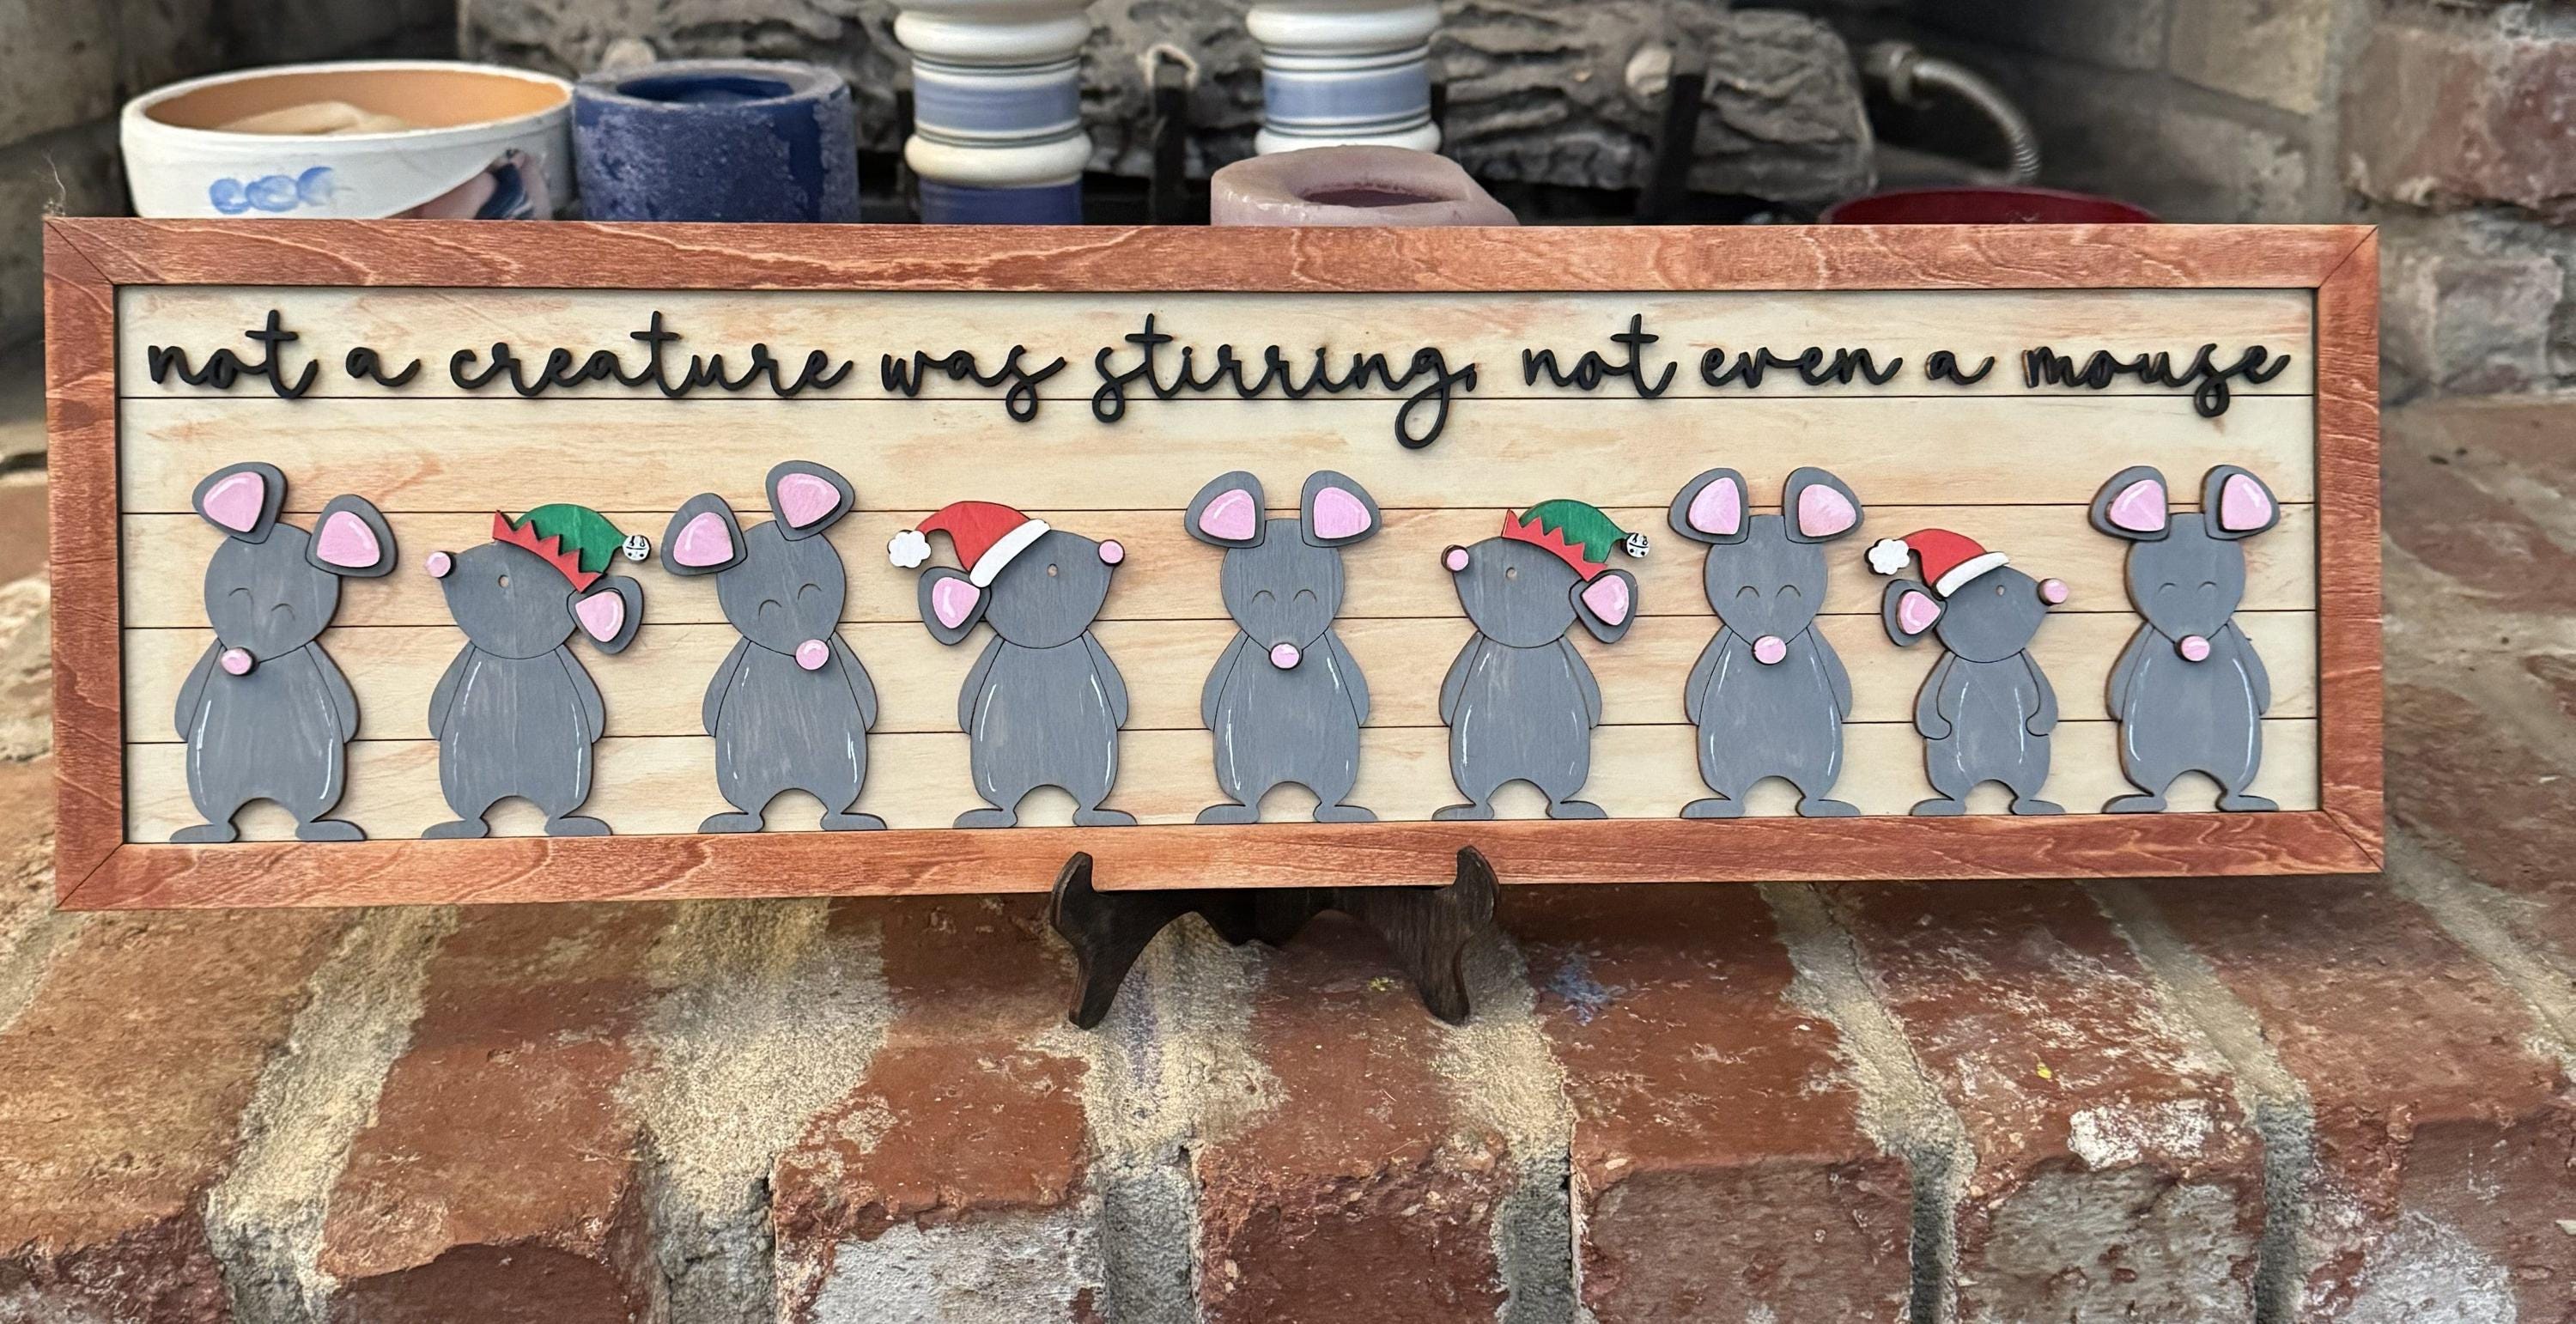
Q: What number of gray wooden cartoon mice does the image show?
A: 9